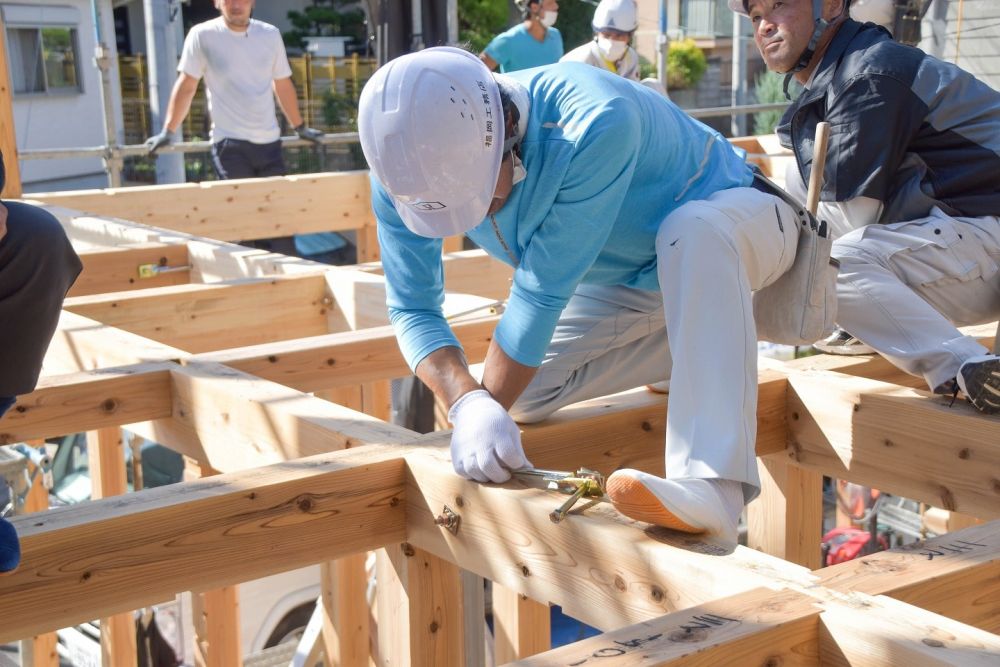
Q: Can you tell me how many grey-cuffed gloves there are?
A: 2